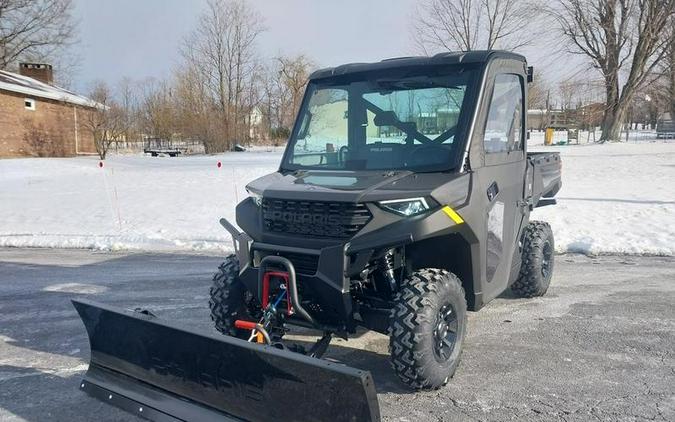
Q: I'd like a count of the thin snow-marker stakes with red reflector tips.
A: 2